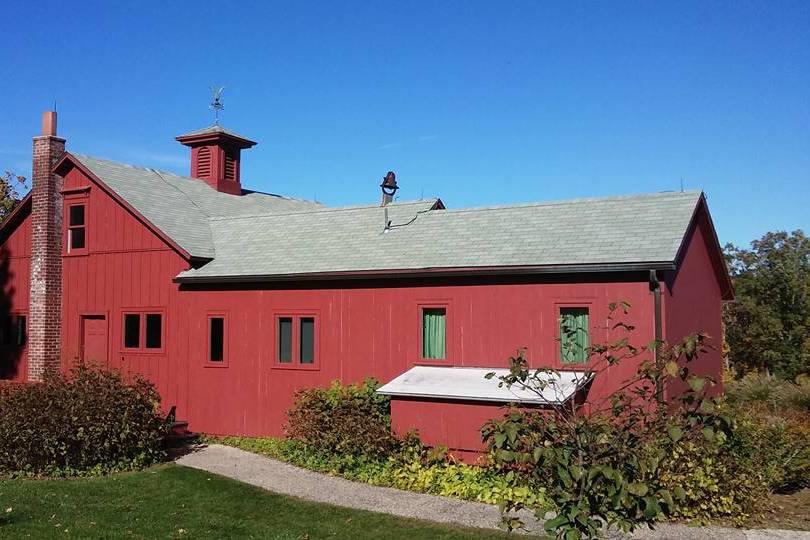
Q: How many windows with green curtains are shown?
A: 2